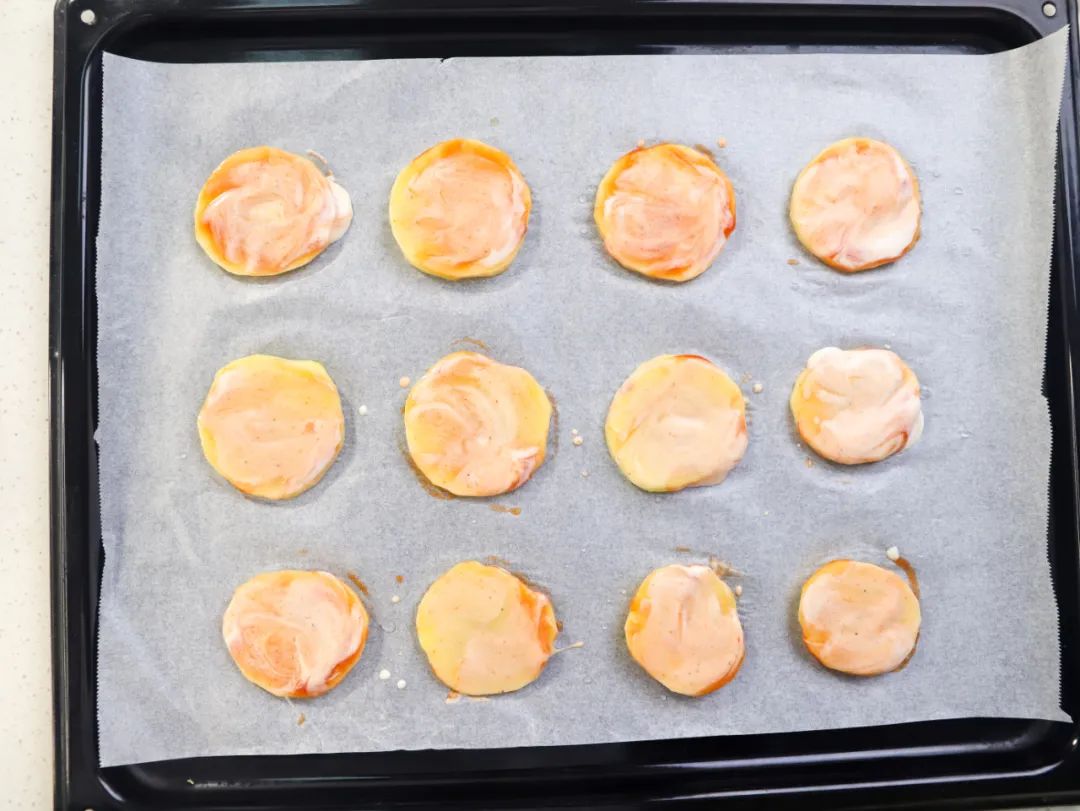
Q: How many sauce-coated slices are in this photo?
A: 12